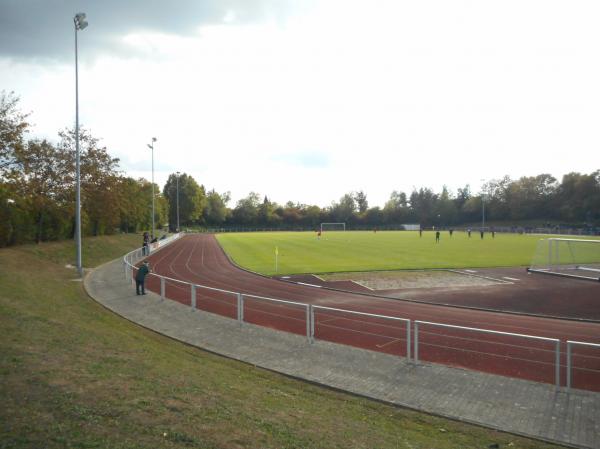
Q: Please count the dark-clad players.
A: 6